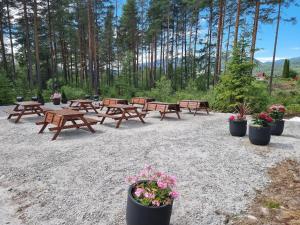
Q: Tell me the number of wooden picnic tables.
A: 8